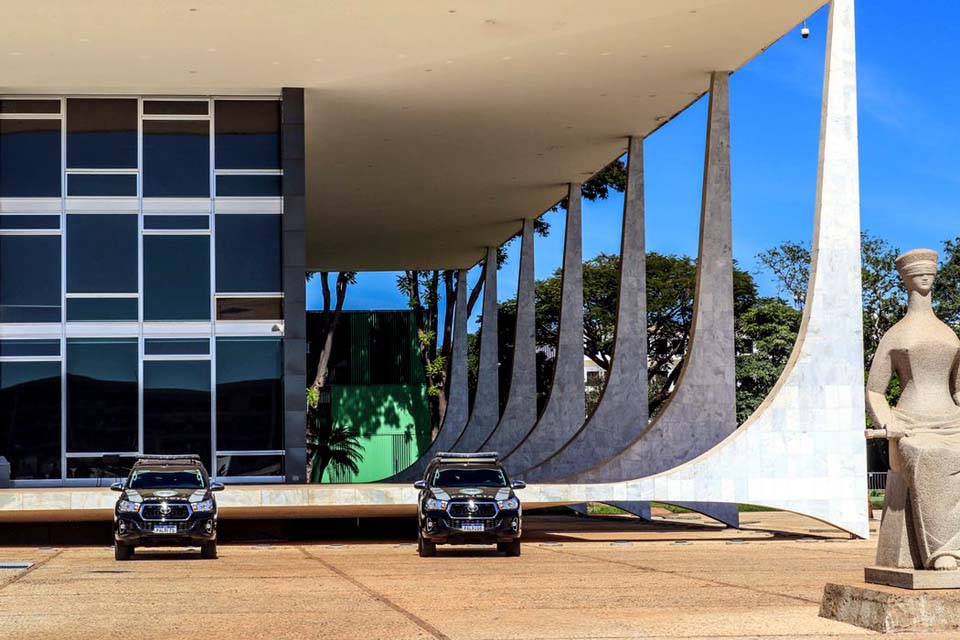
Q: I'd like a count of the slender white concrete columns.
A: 7